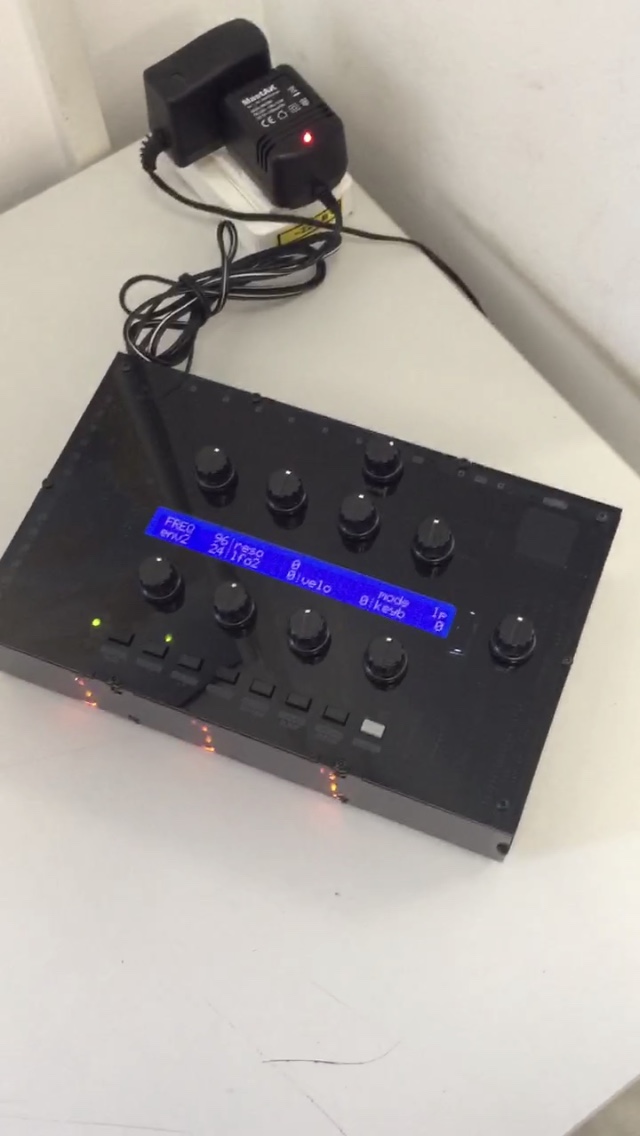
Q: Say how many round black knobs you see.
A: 10